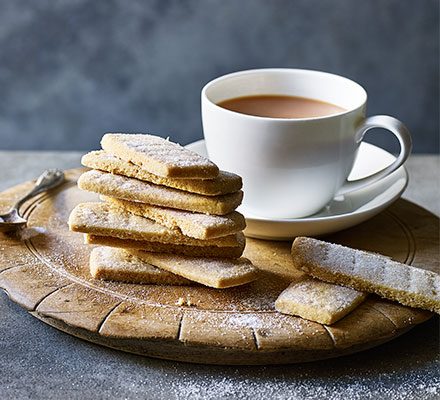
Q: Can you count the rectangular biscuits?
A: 10